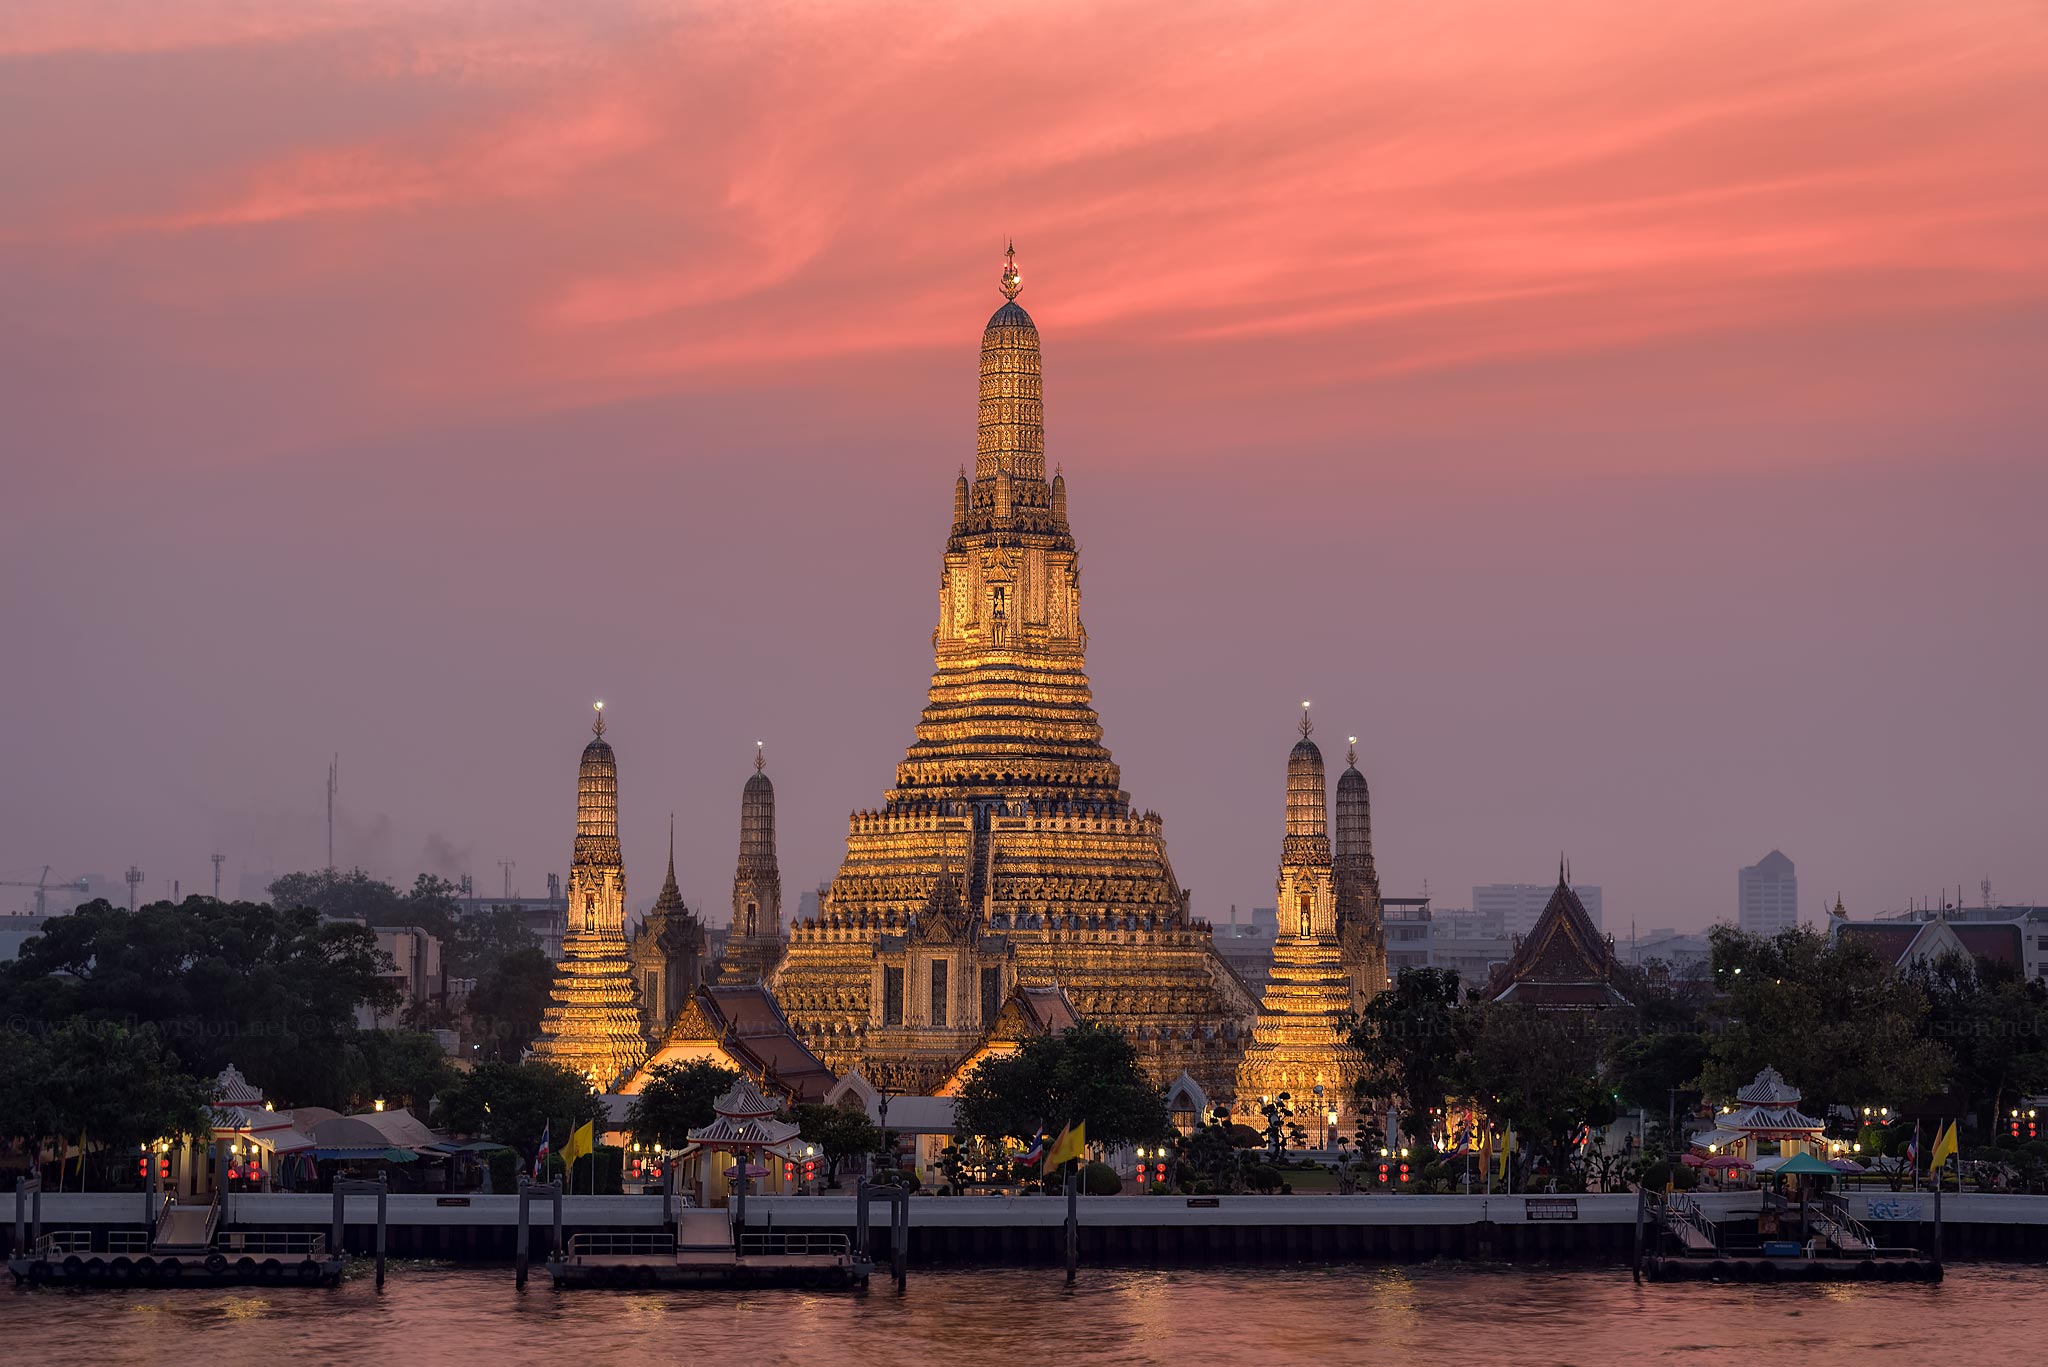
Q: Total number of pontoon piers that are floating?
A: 3